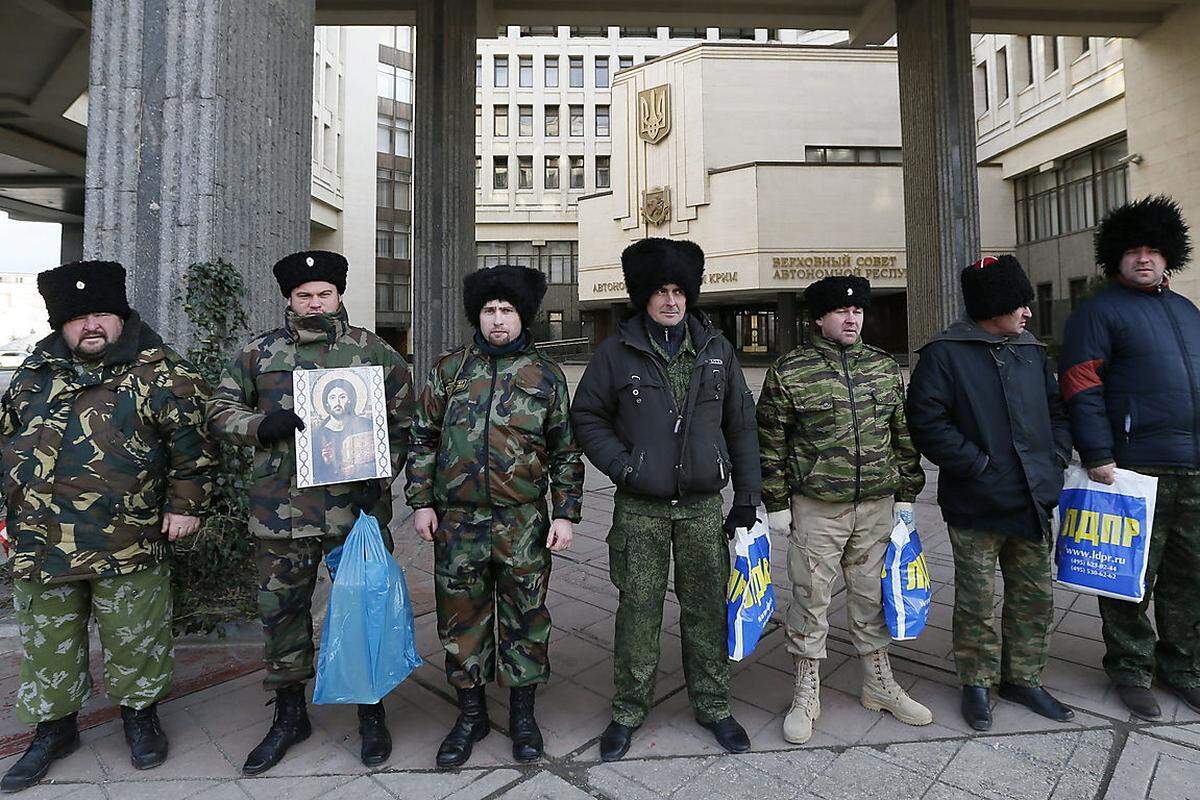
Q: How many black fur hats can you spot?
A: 7